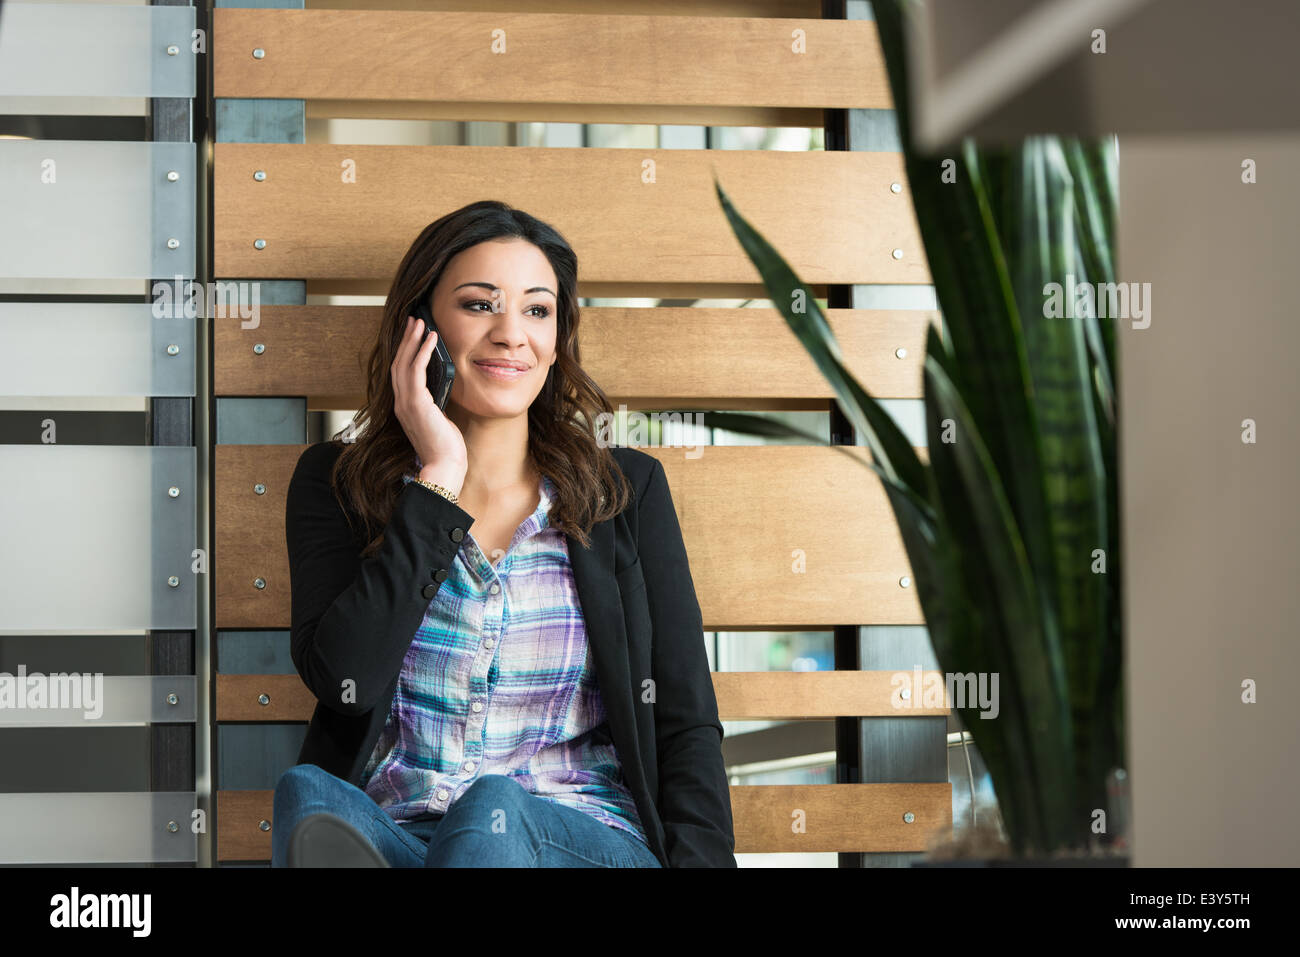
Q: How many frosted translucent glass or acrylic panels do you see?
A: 6